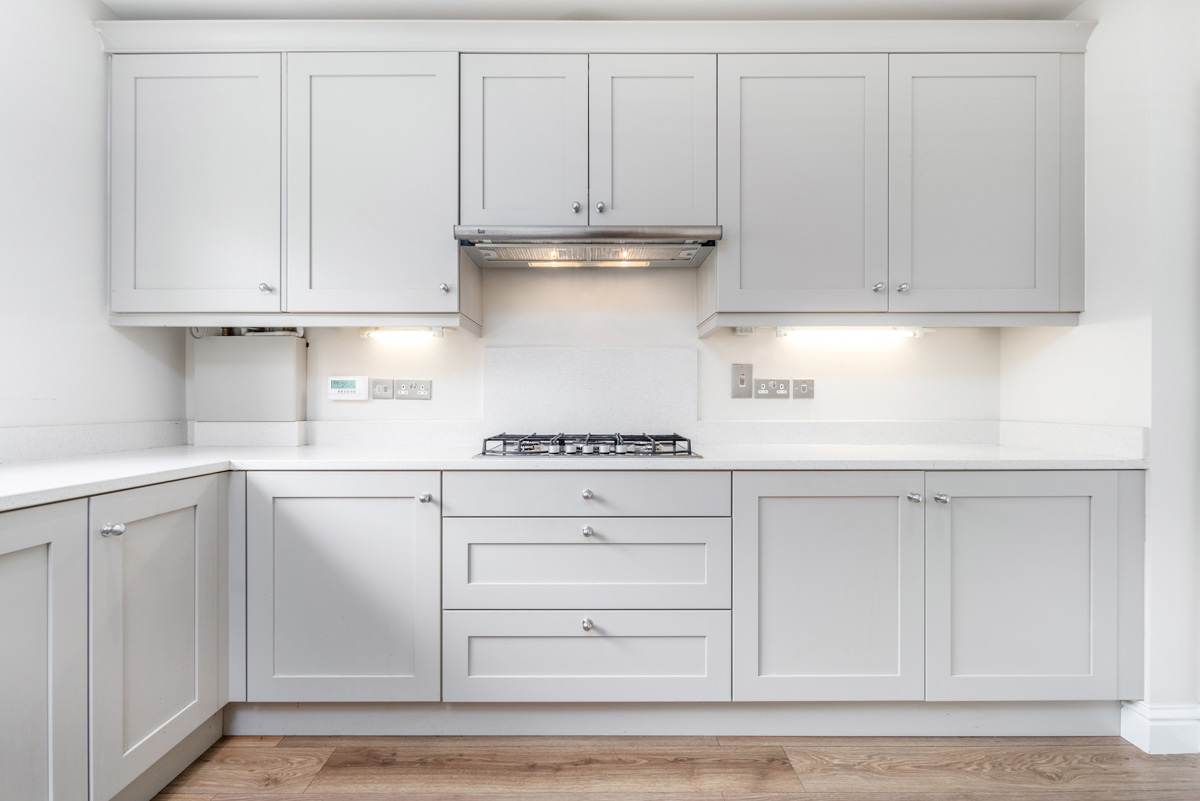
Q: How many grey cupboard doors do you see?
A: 11